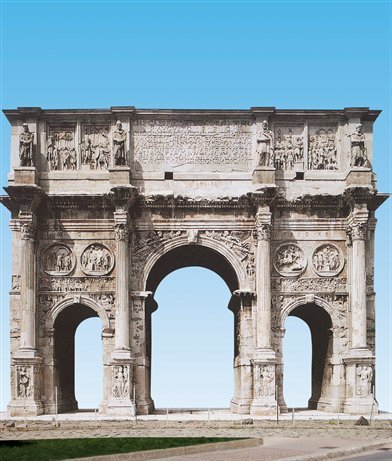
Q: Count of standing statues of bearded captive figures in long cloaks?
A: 4